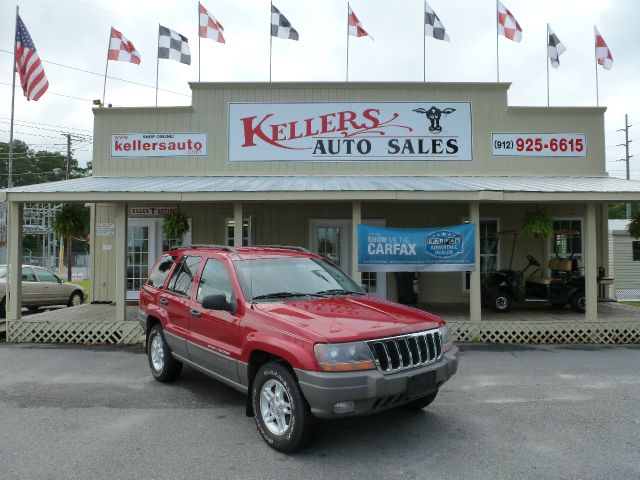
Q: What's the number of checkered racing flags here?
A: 9